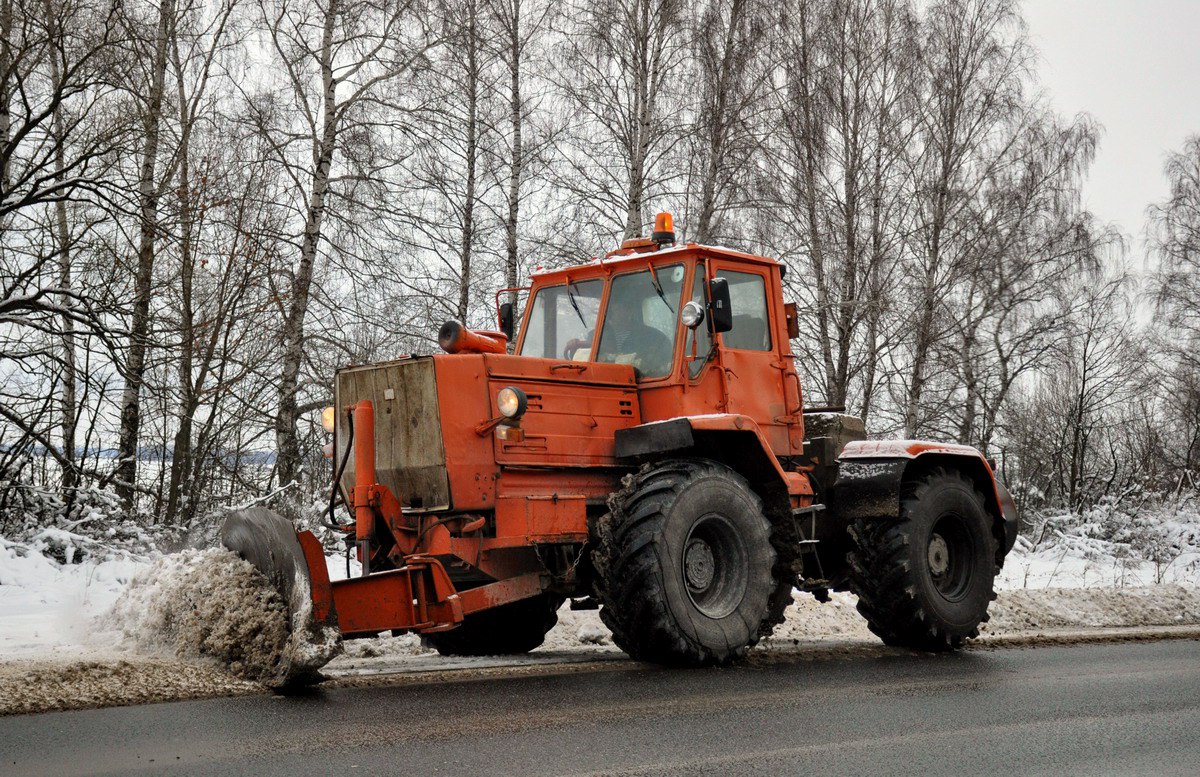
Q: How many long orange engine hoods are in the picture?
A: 1